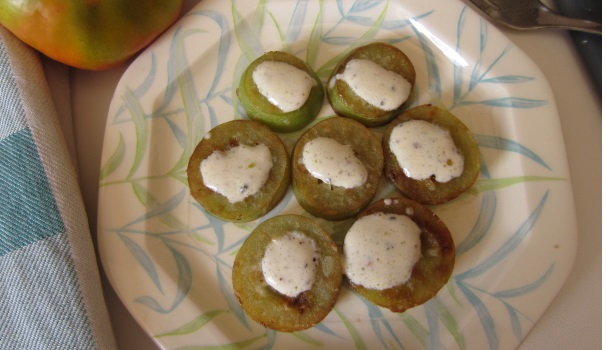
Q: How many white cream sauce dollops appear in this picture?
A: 7